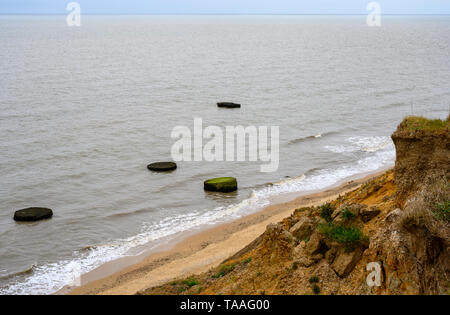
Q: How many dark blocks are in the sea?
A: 4